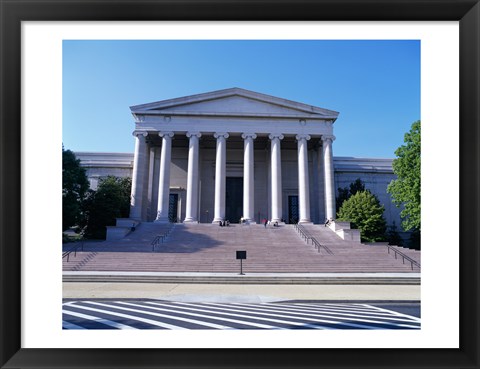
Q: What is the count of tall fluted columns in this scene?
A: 8